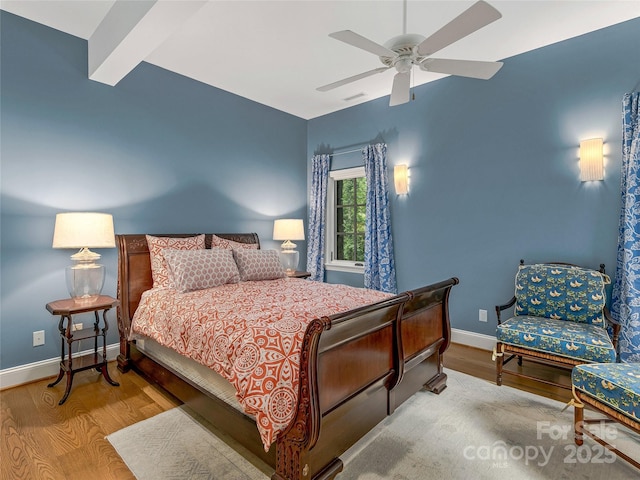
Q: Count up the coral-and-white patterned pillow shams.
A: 2